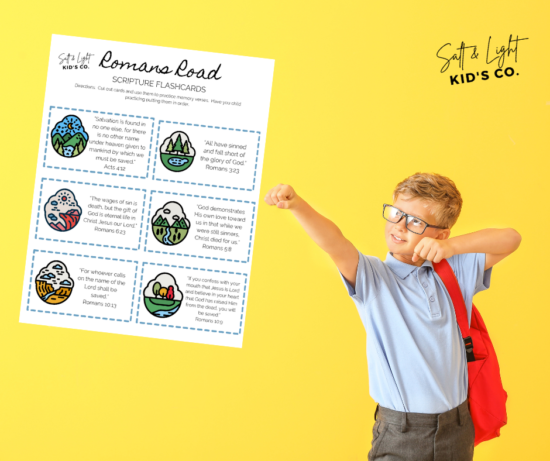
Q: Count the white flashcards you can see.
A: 6